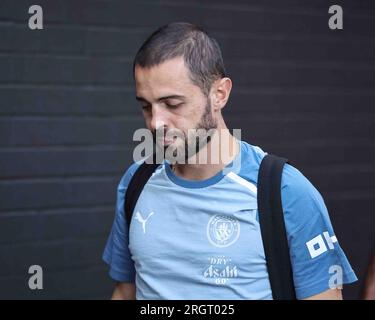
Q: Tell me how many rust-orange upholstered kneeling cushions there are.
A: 0